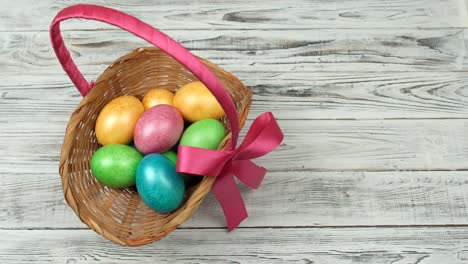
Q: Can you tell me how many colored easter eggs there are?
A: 8